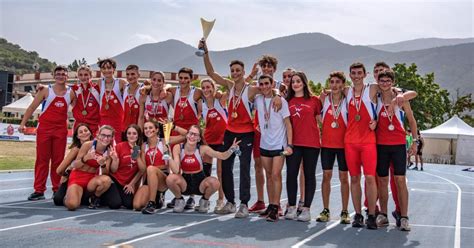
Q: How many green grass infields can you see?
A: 1